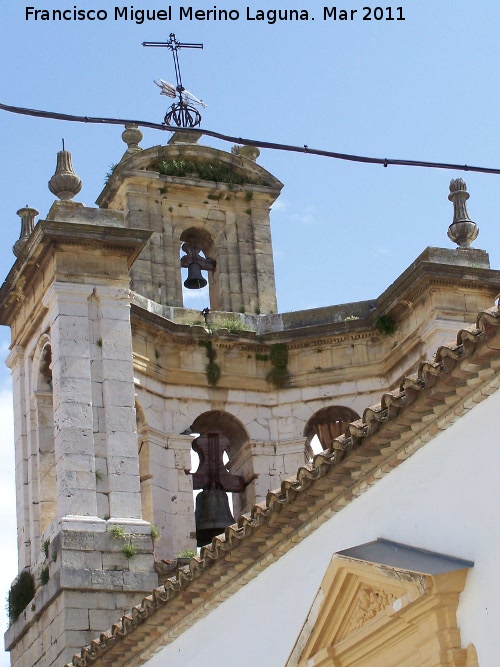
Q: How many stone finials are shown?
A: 5